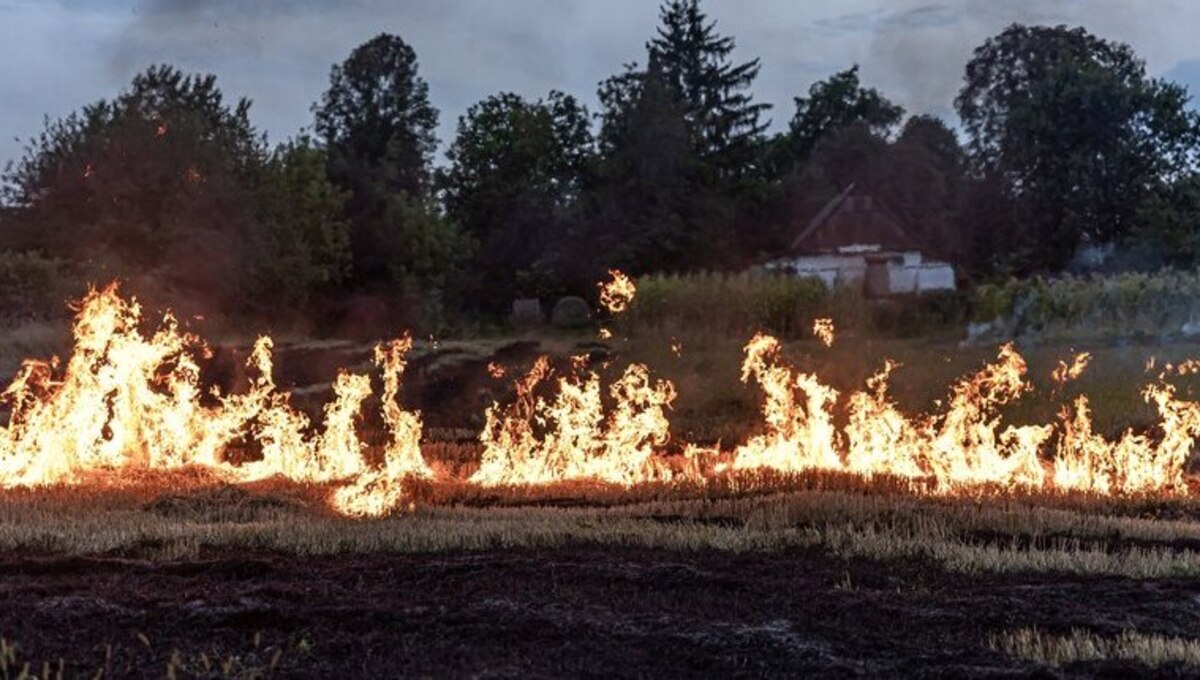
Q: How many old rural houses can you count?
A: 1